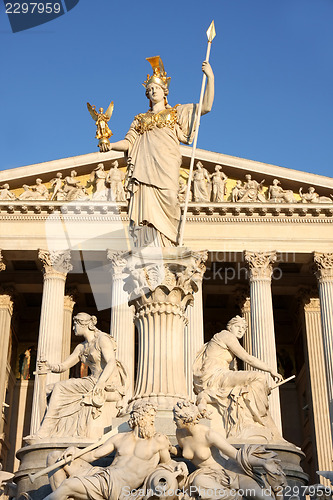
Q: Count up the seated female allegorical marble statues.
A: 2